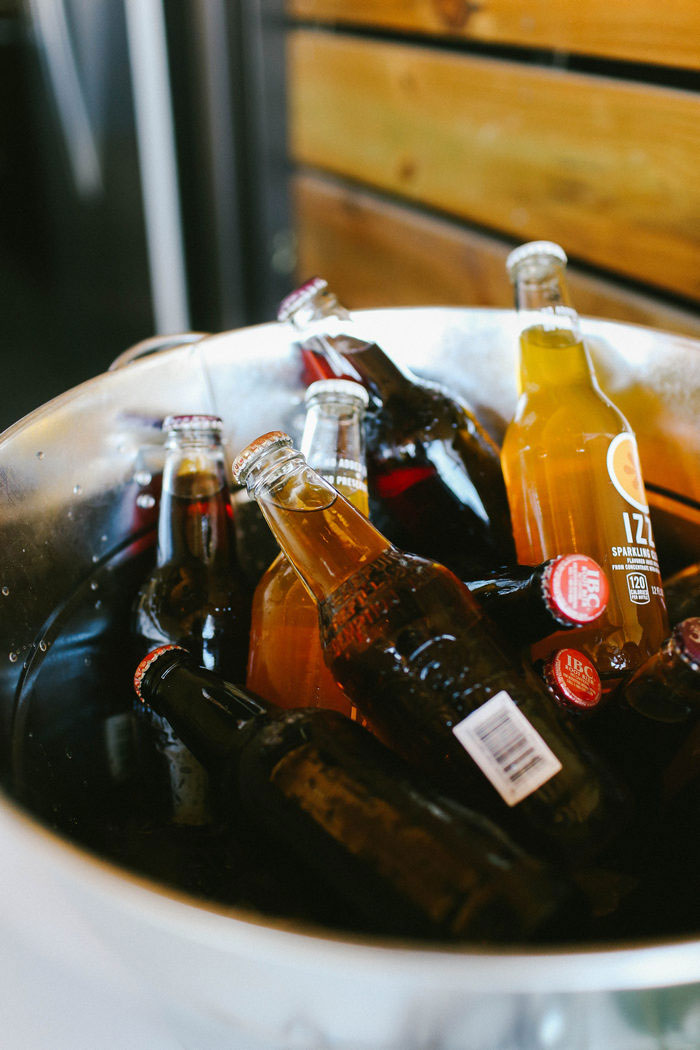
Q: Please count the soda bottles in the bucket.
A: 9